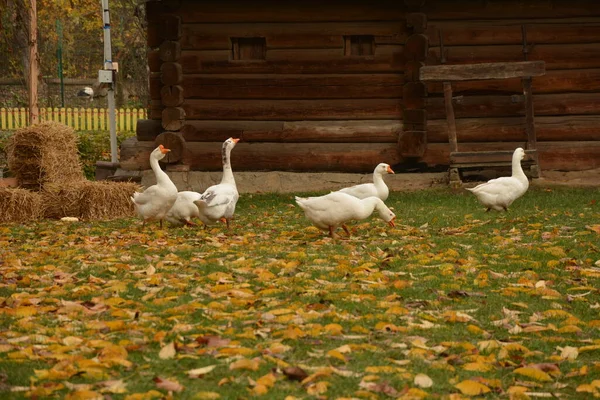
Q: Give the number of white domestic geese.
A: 6